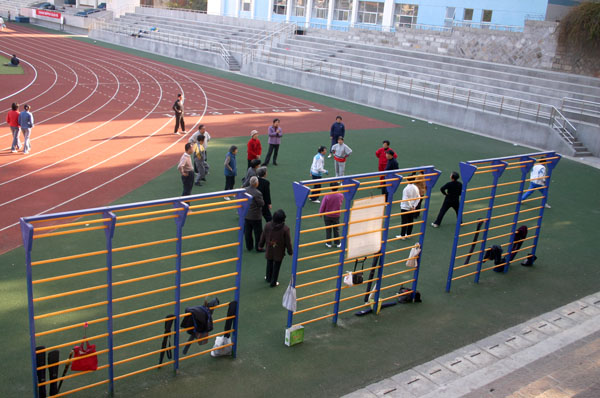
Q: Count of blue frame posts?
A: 12